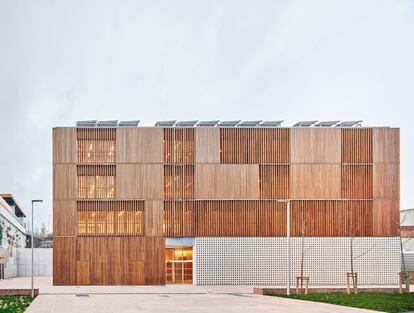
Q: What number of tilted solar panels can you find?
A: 12